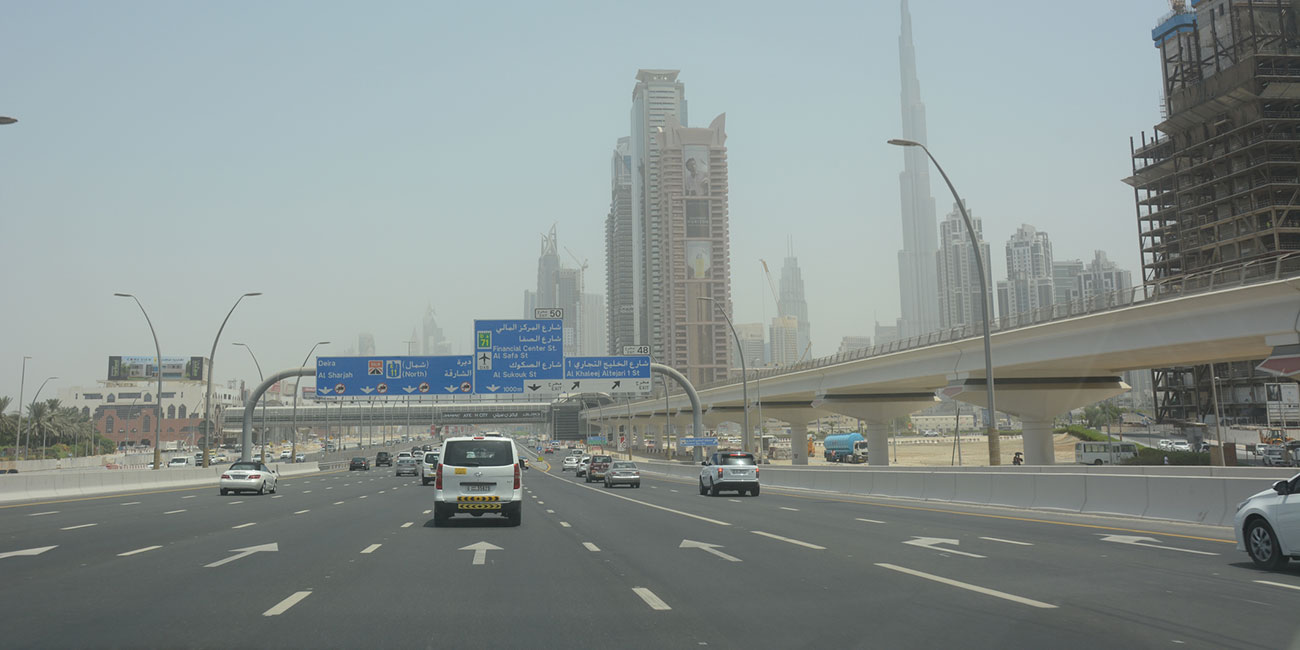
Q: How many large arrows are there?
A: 6